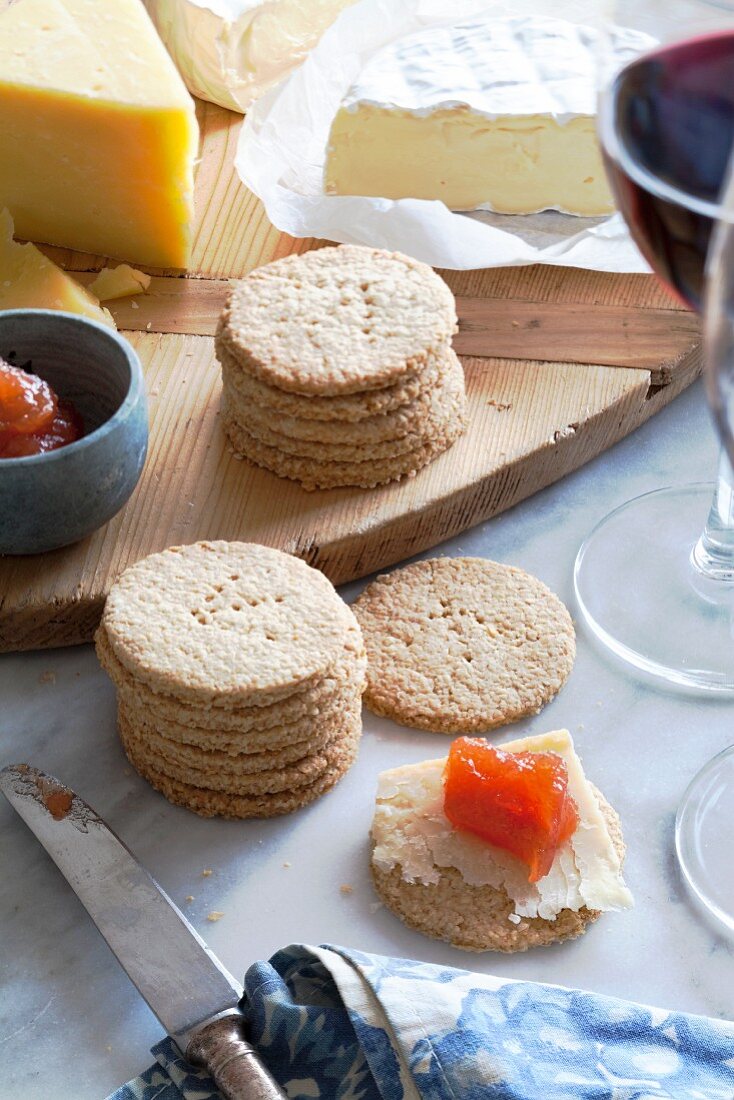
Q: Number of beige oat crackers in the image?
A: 13